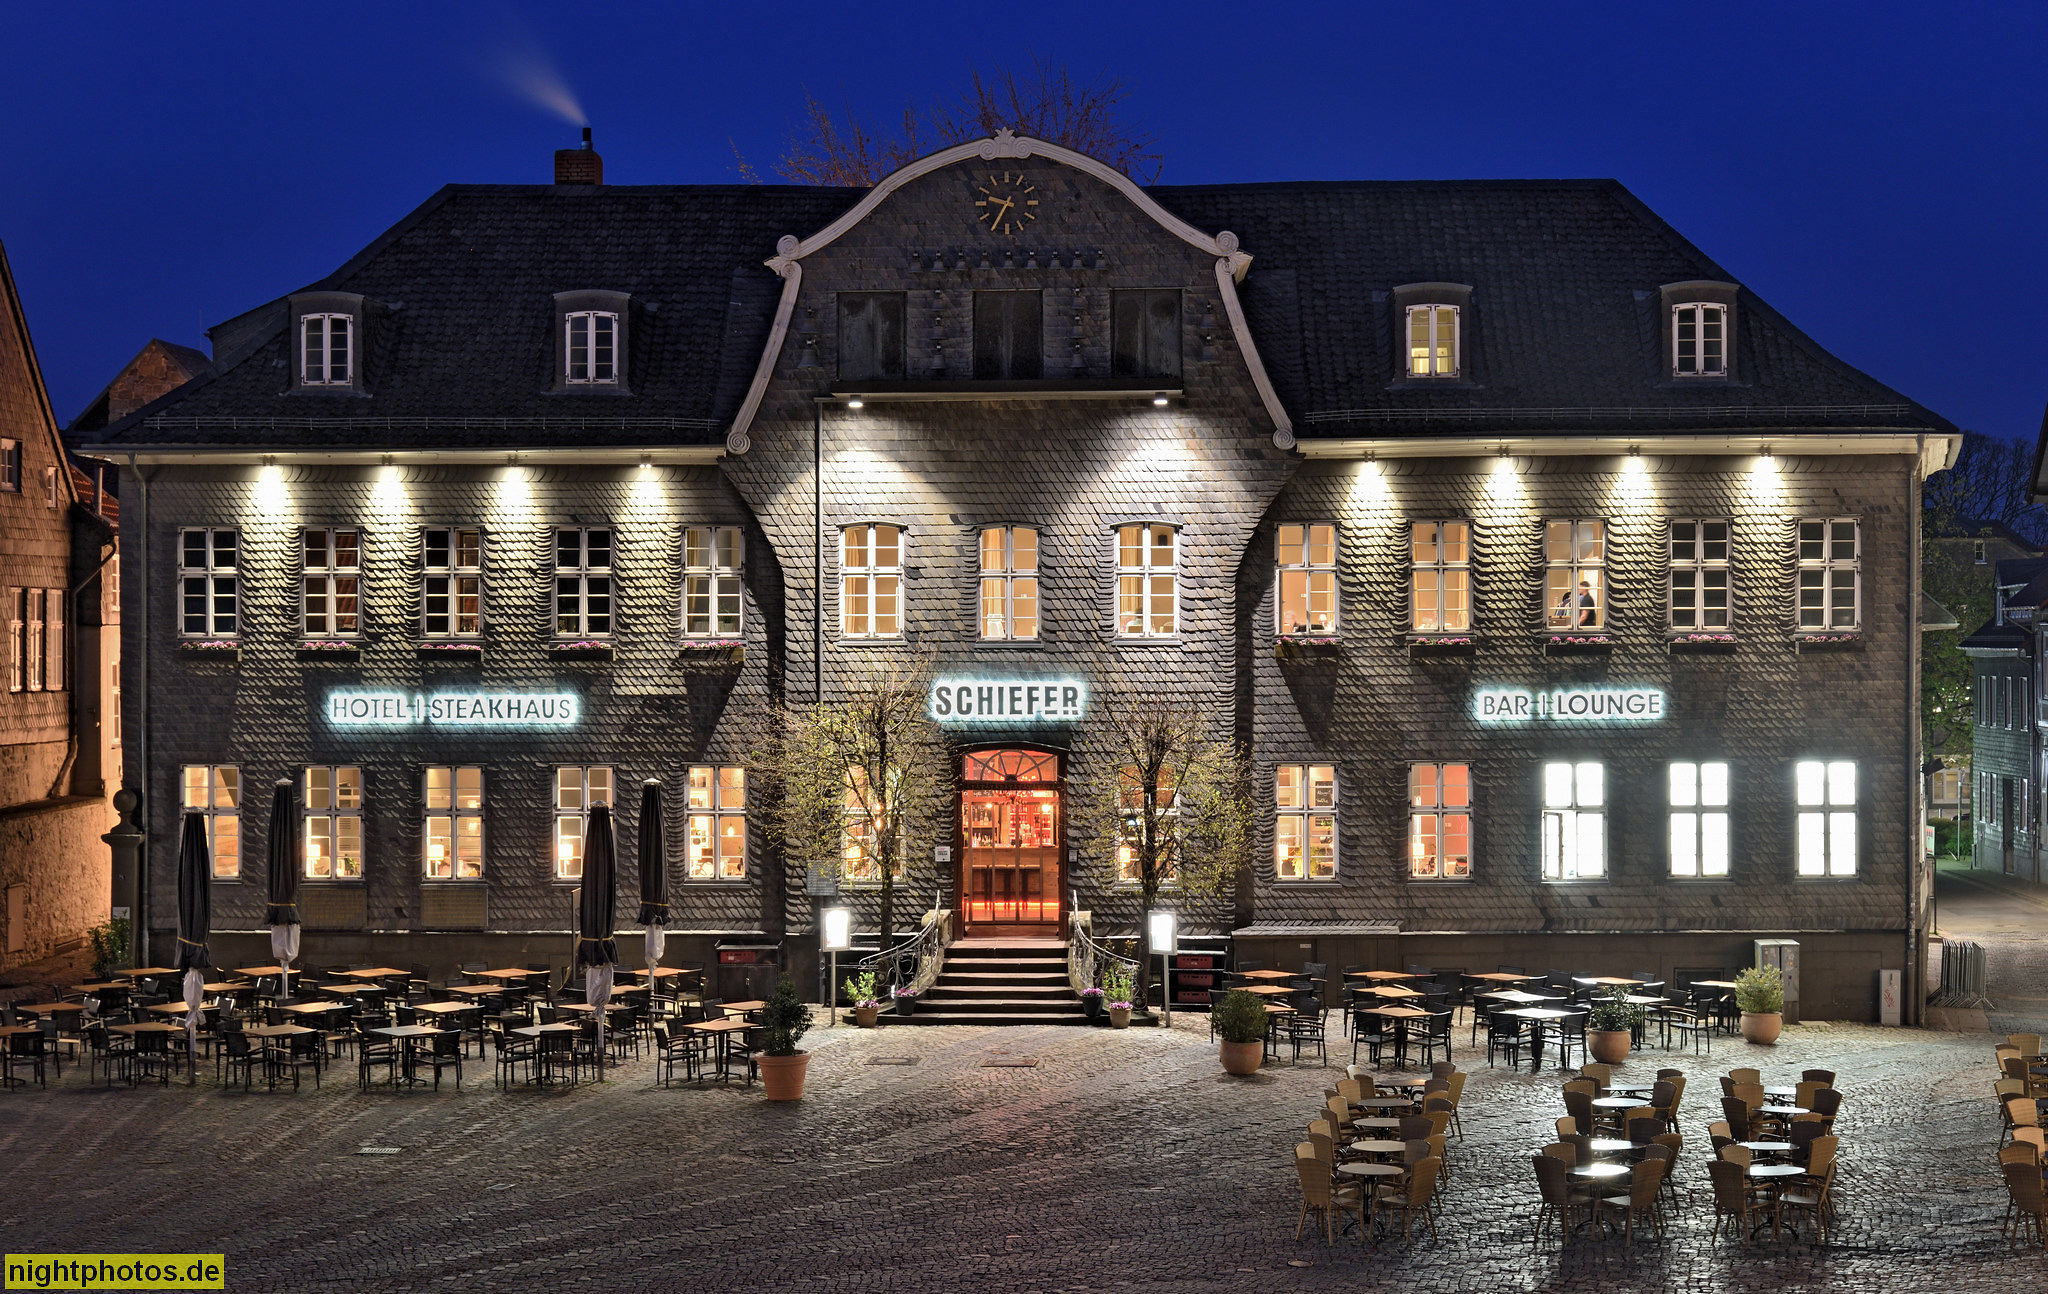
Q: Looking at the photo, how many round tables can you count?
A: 13